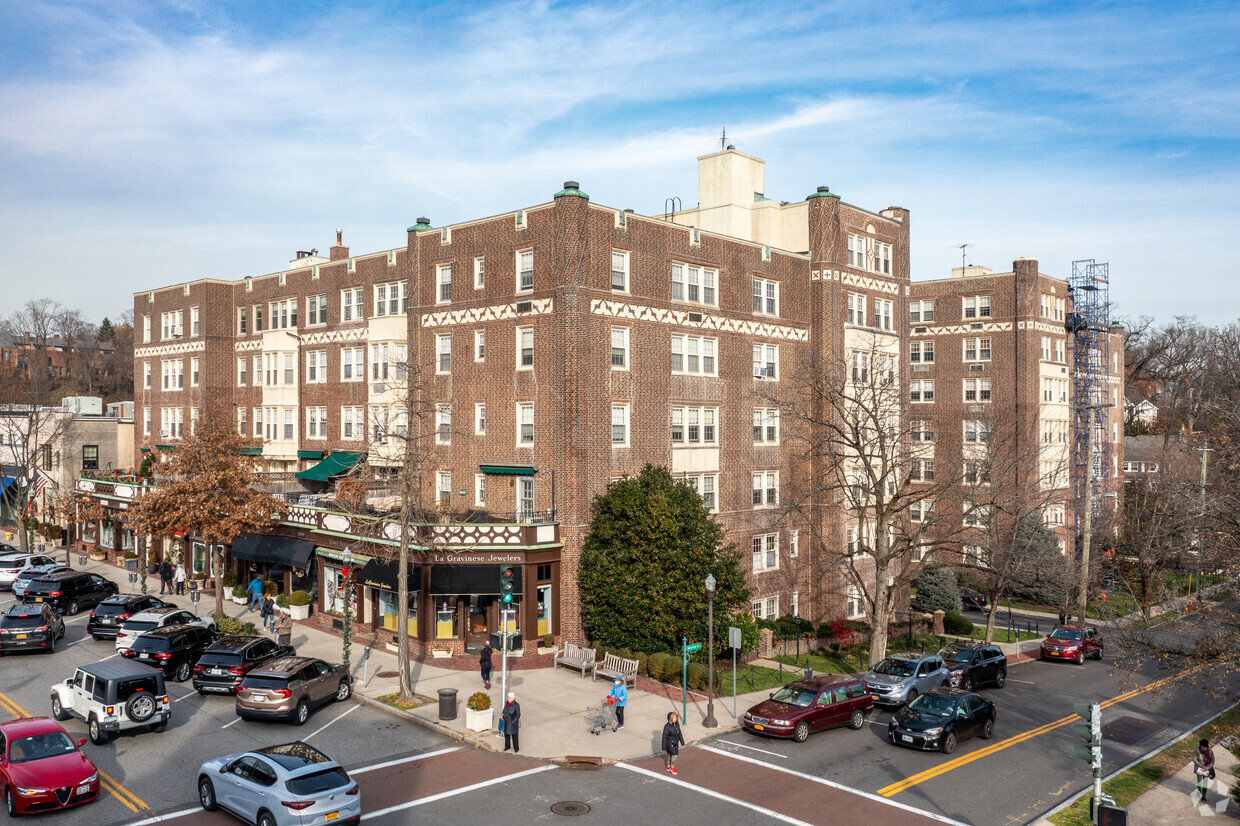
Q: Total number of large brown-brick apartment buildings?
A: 2